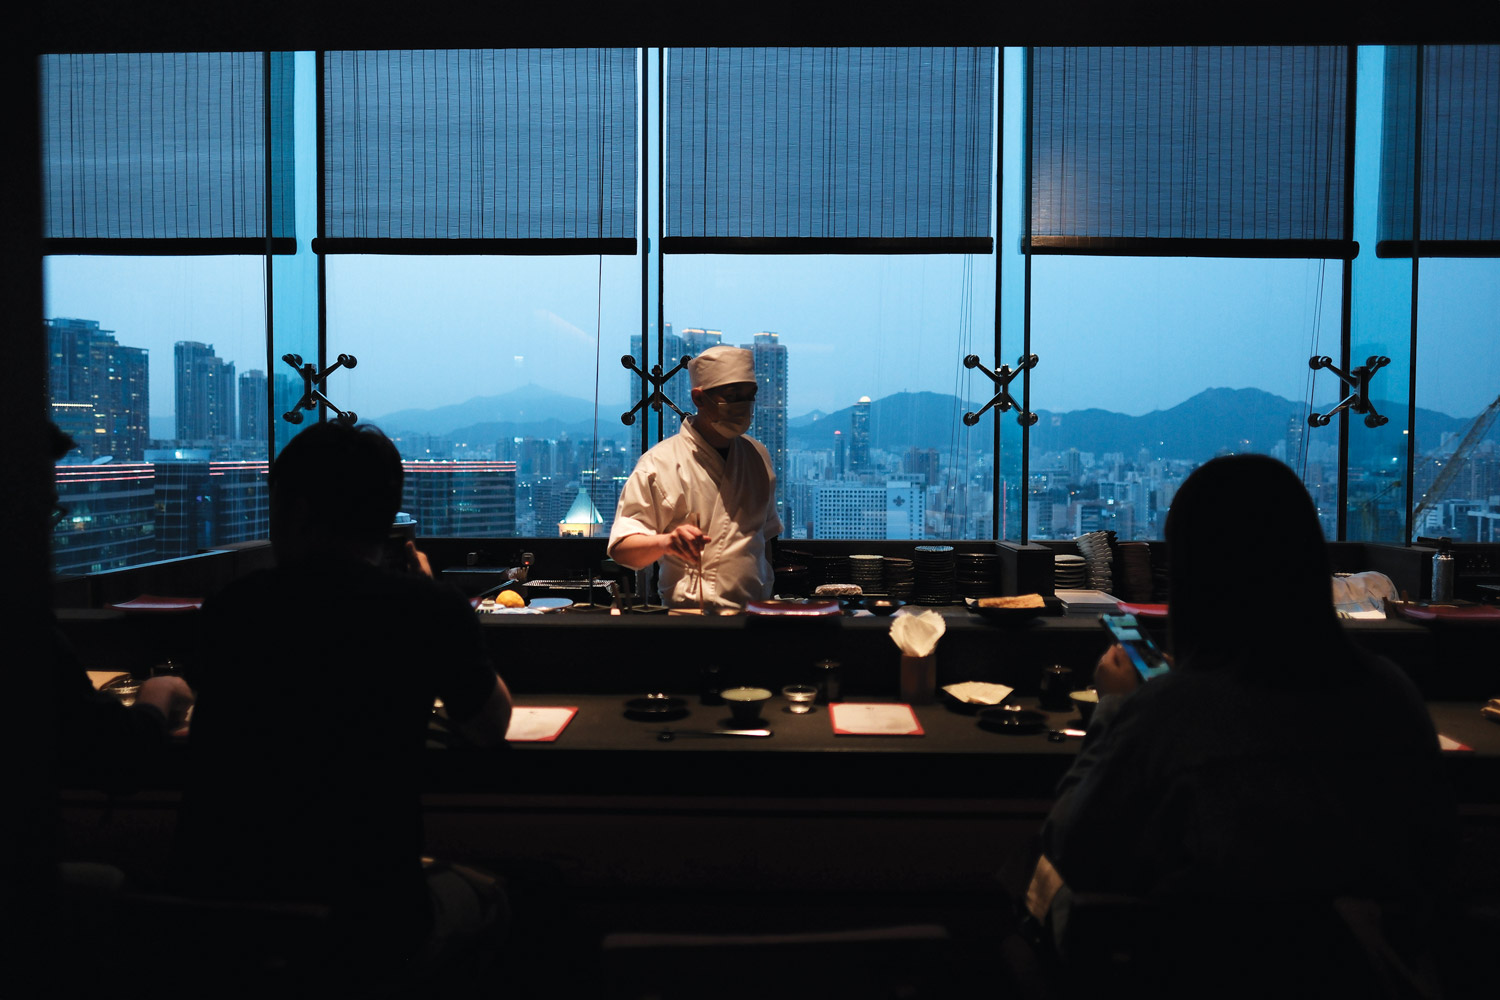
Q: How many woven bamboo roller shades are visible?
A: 5